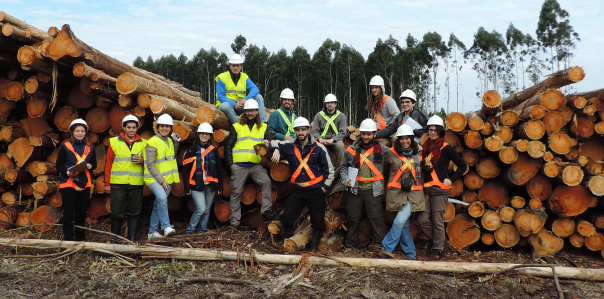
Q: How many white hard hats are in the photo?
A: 14